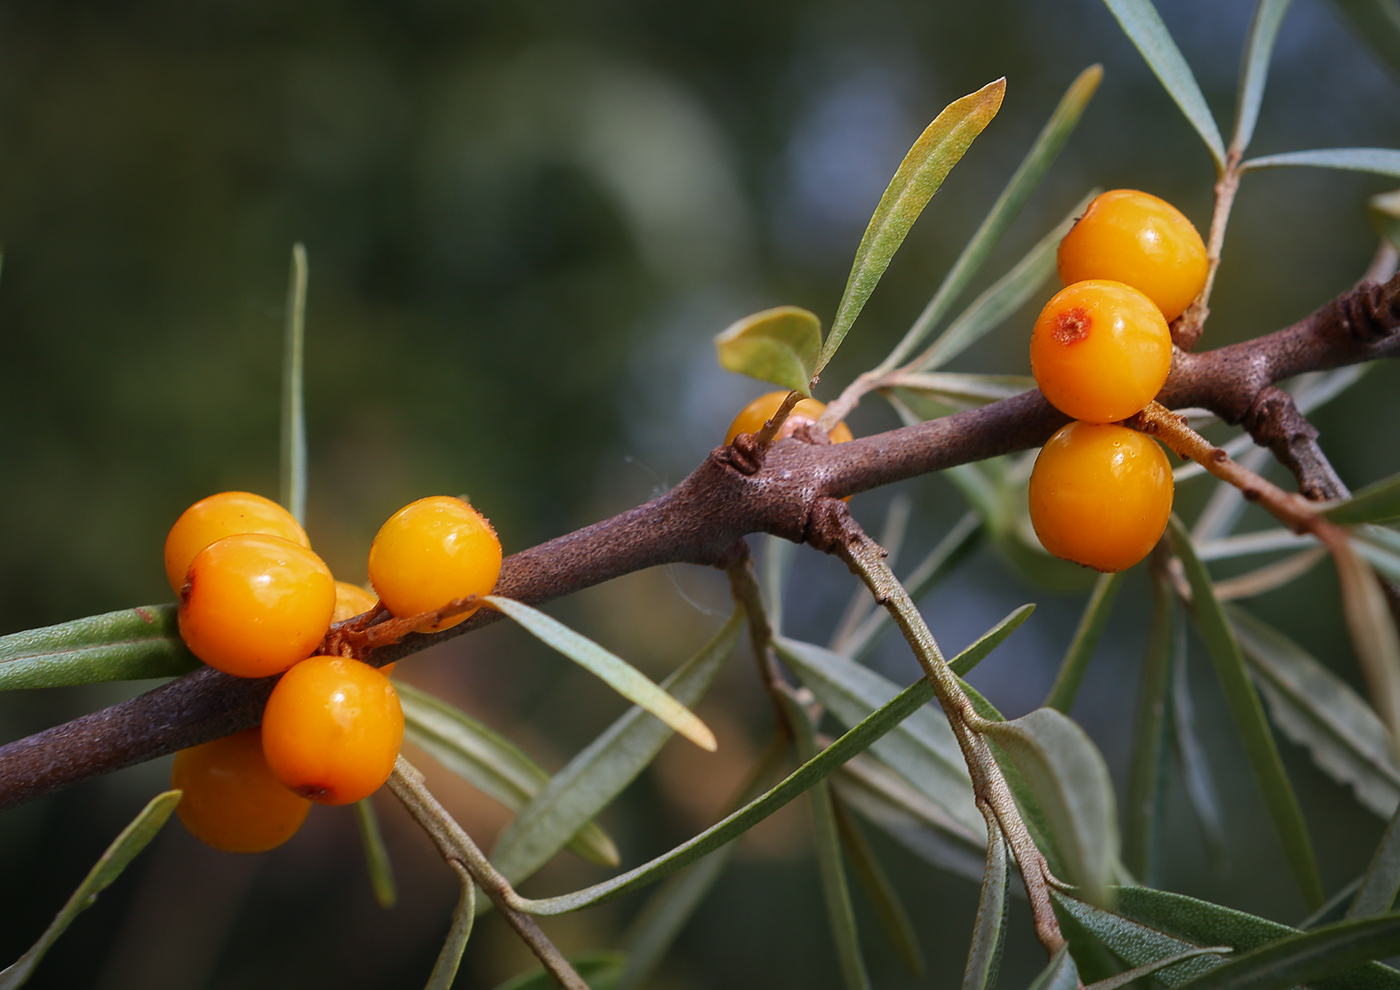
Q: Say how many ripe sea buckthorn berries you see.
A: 10